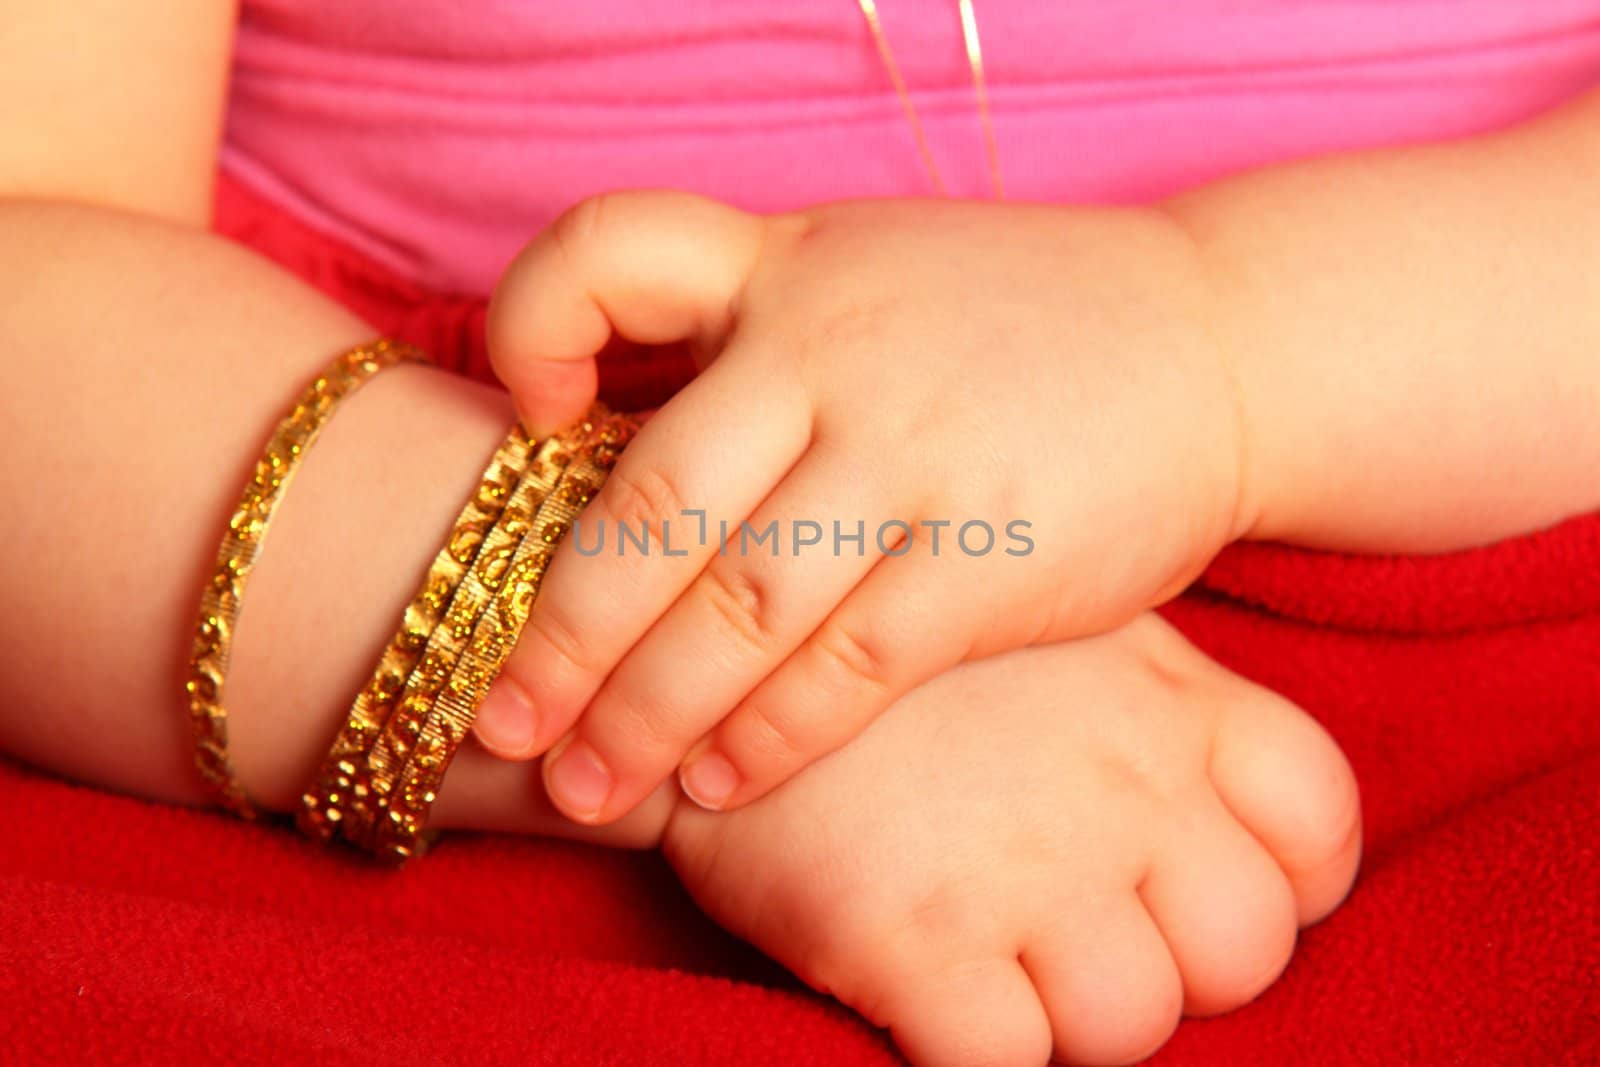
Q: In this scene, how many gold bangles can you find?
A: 4